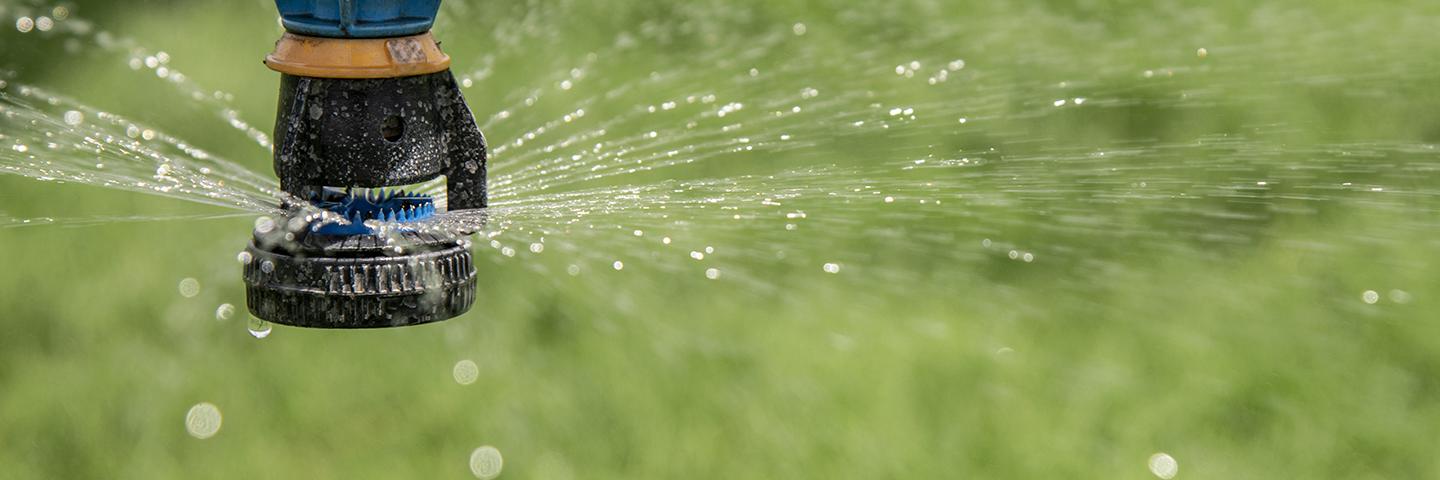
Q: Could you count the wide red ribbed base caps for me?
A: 0